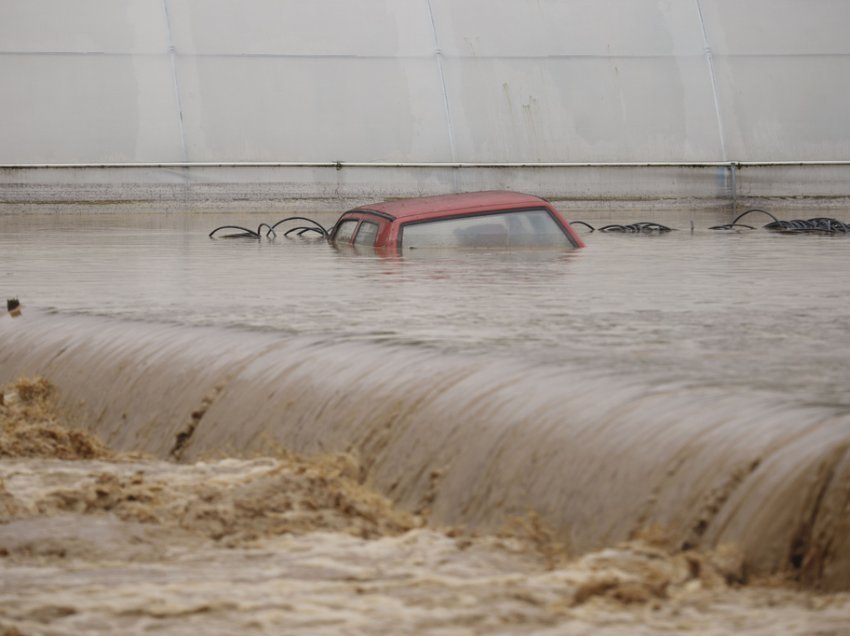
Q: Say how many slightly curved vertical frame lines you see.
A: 3